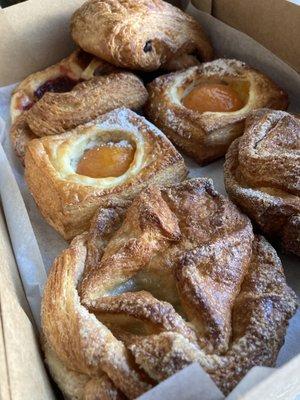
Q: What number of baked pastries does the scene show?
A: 7